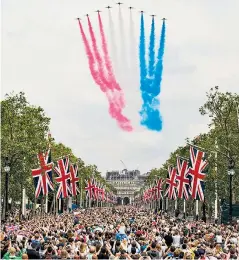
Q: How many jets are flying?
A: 9